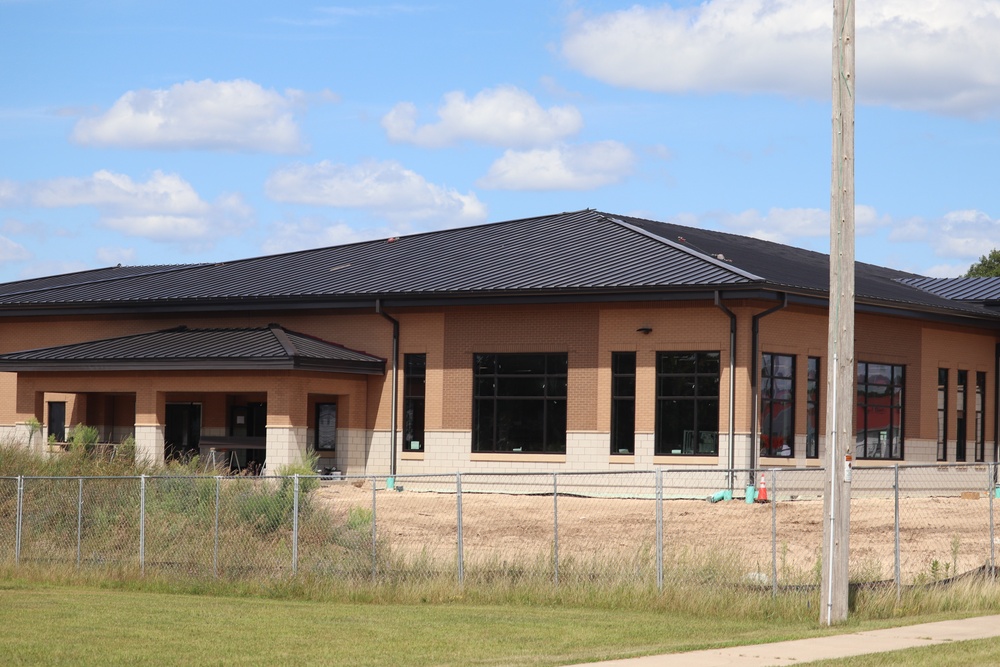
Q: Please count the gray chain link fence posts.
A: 12